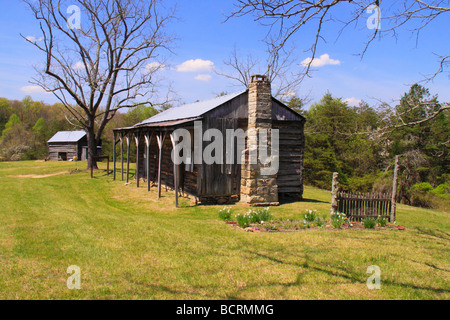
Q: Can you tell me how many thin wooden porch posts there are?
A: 7